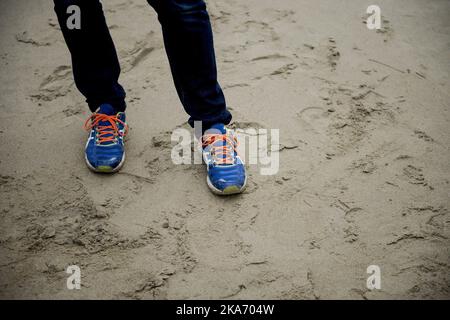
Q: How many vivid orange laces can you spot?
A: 2